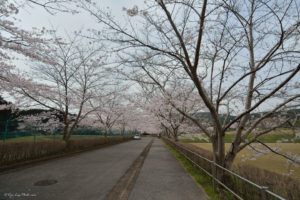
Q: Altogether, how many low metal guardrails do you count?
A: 1